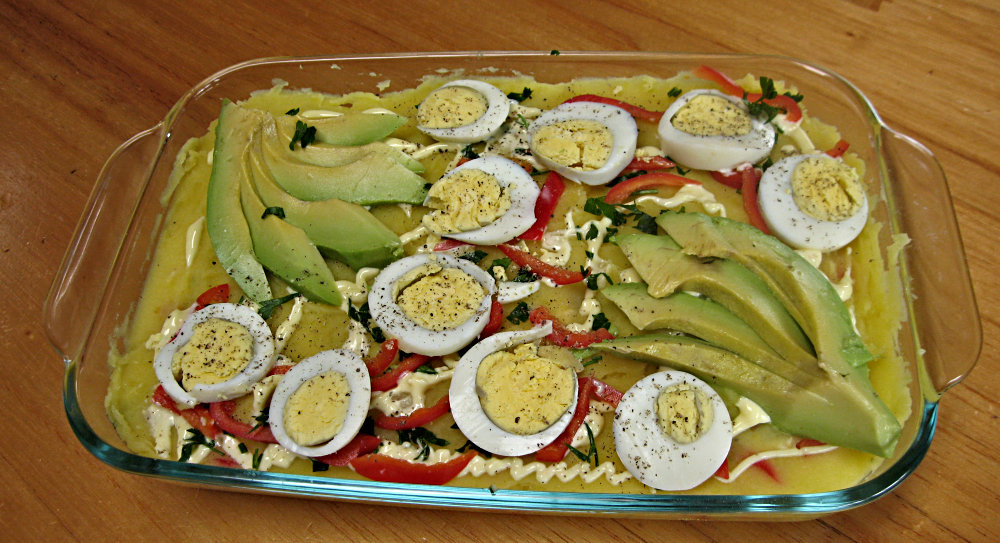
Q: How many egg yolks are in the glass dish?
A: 10